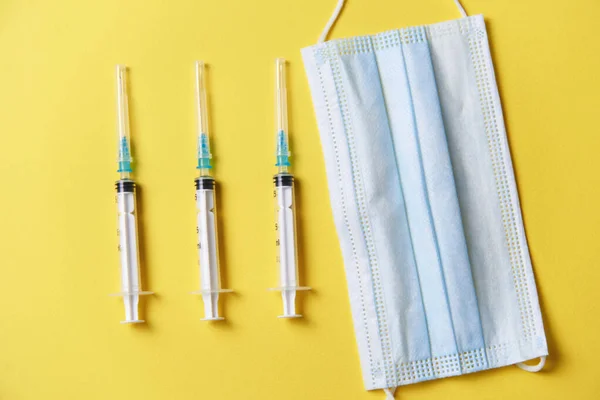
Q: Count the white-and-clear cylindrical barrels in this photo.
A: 3